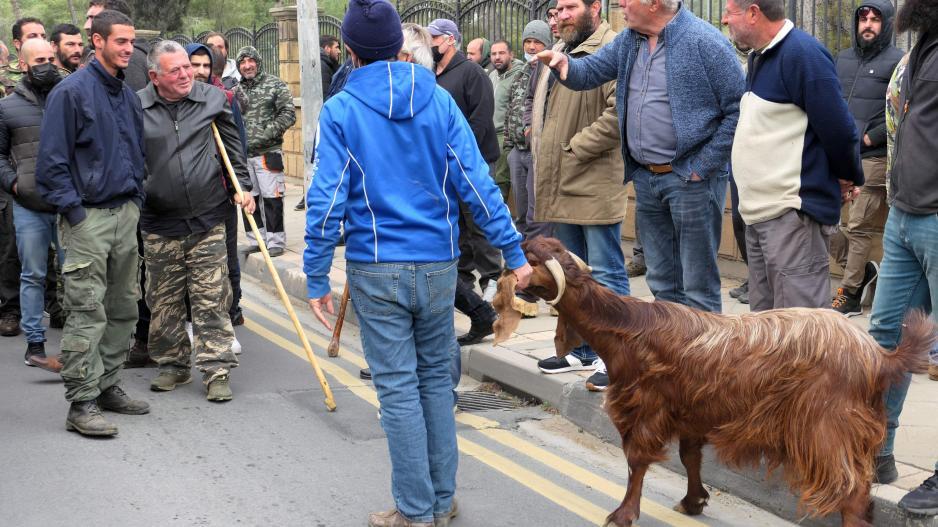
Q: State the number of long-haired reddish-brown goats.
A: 1